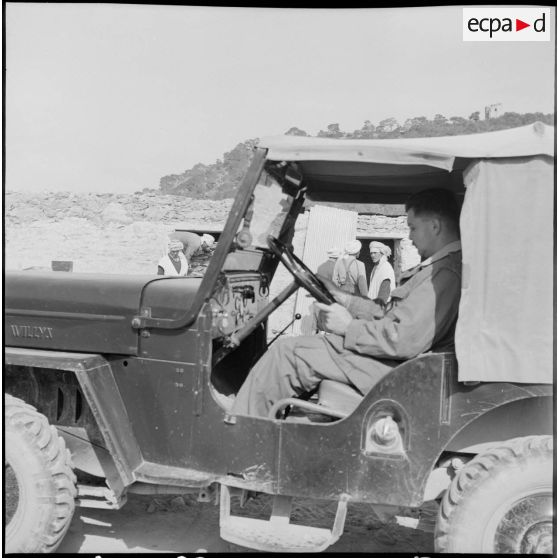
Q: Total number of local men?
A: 5